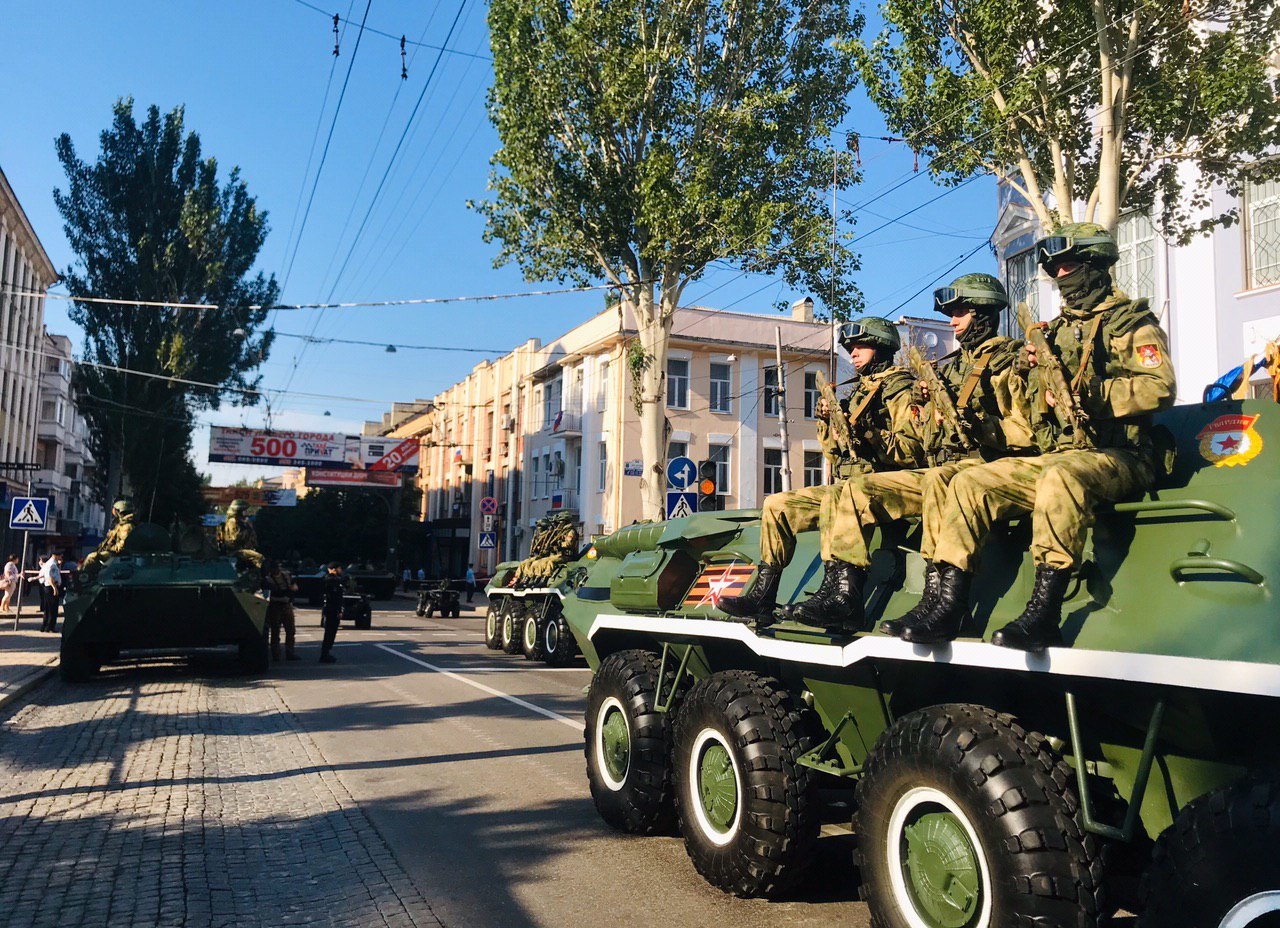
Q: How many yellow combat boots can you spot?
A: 0